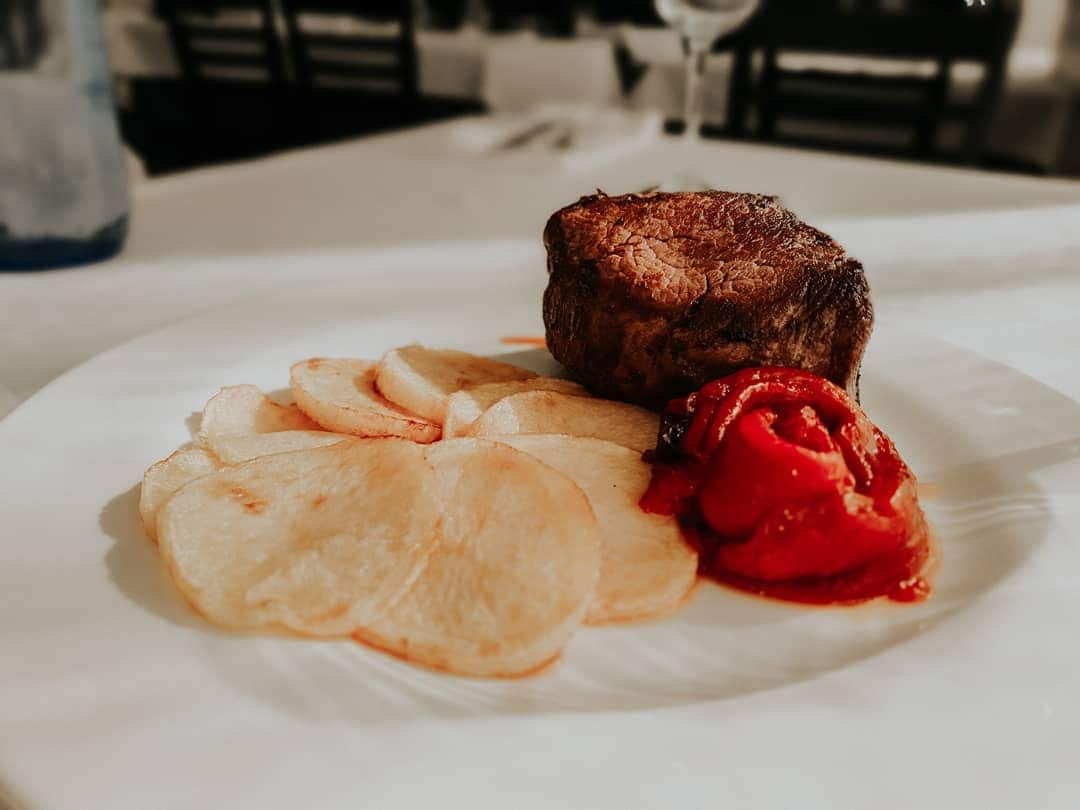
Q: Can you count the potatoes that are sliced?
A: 9